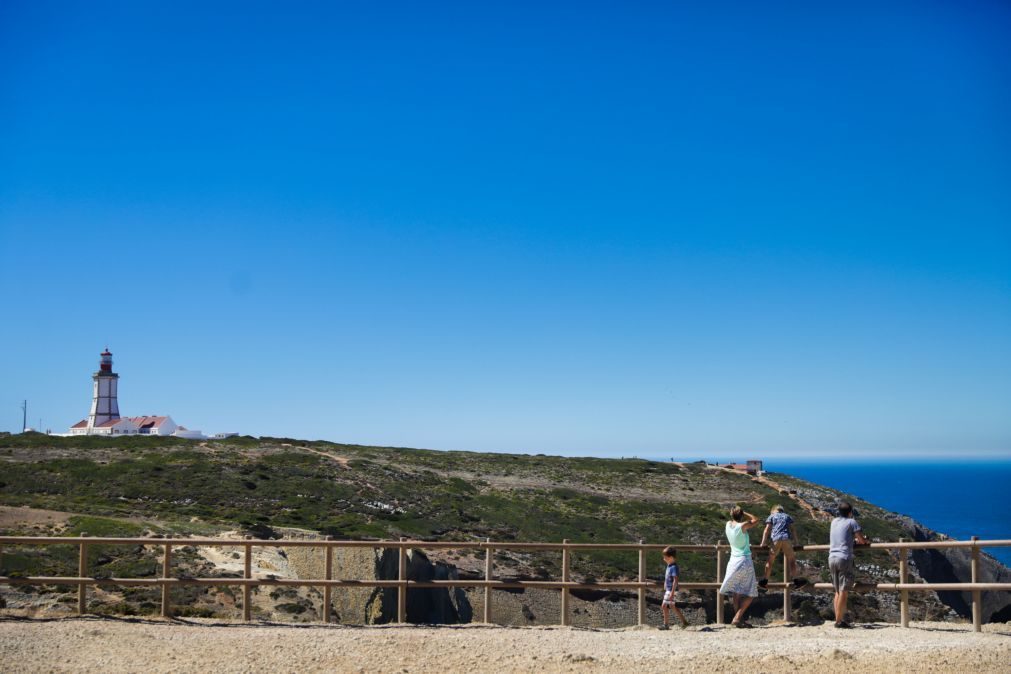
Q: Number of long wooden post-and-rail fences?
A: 1